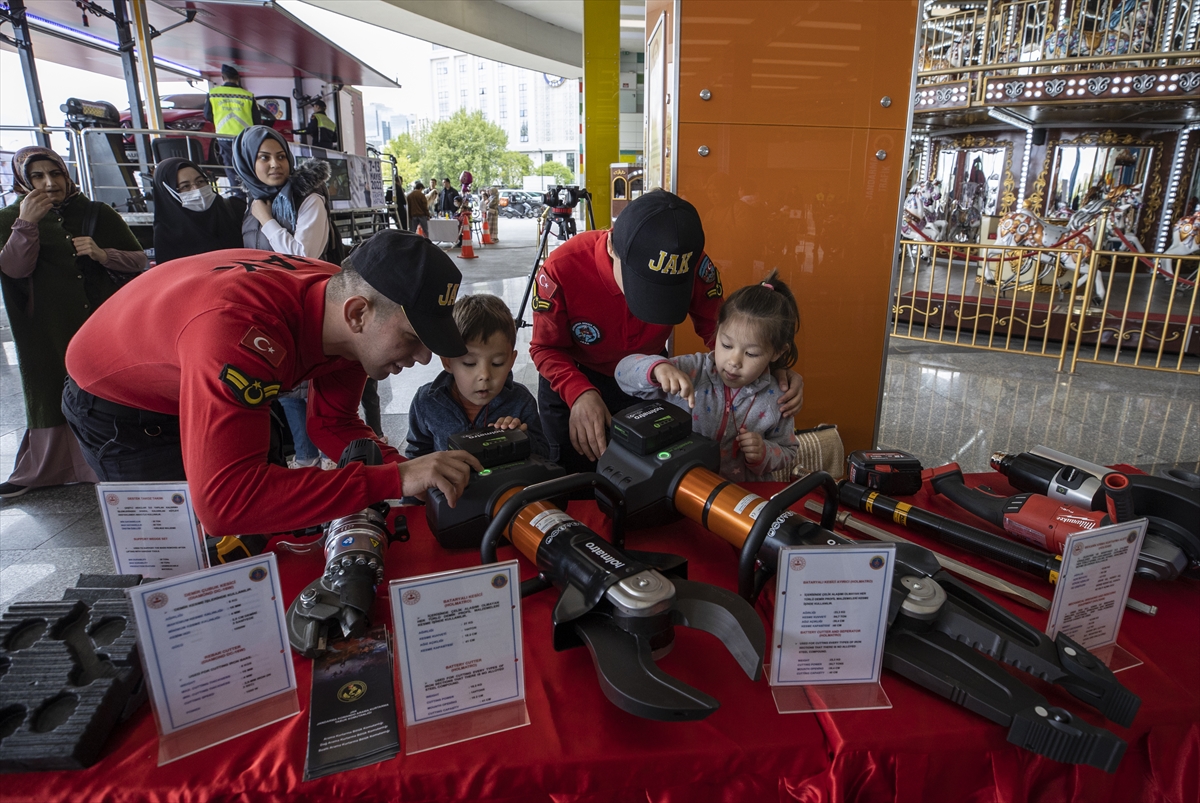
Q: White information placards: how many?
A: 5